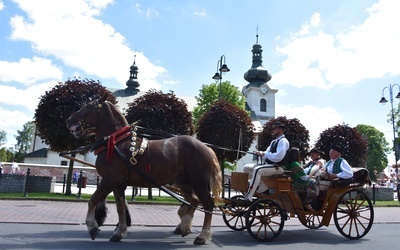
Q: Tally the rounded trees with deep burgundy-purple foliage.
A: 5